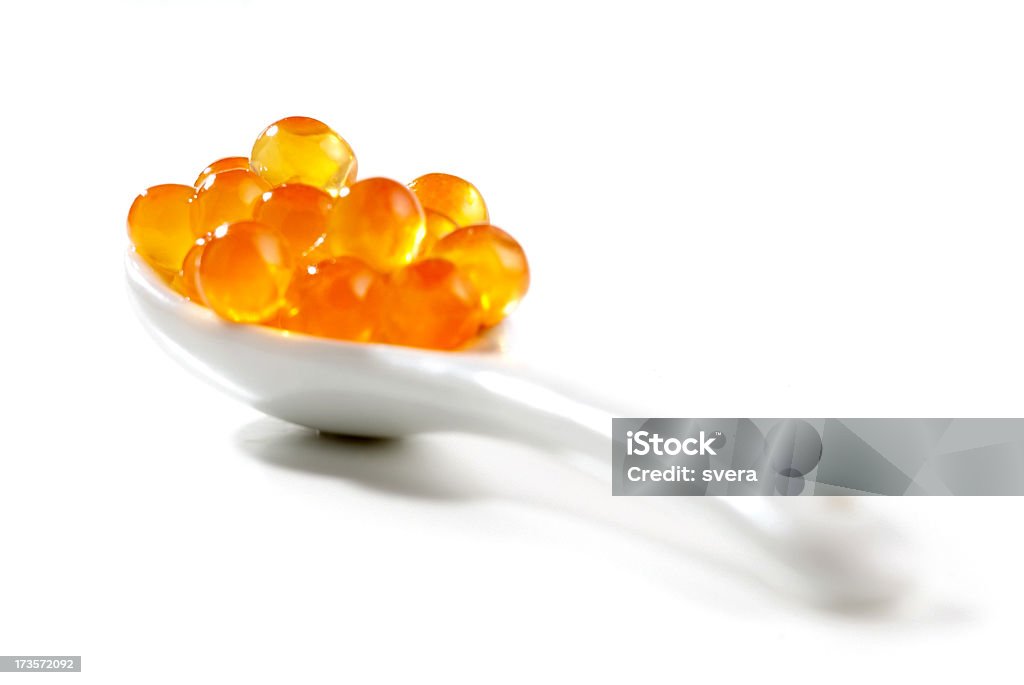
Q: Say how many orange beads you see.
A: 13